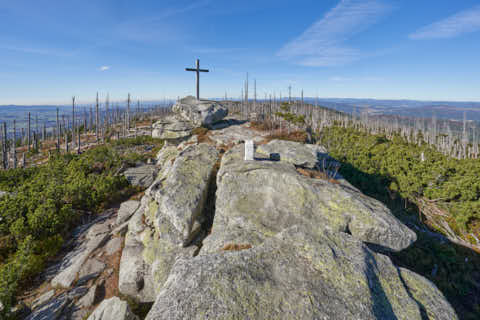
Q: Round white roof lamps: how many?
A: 0